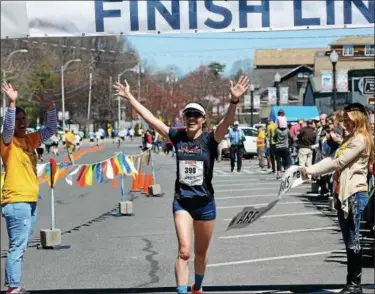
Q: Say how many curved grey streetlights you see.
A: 3